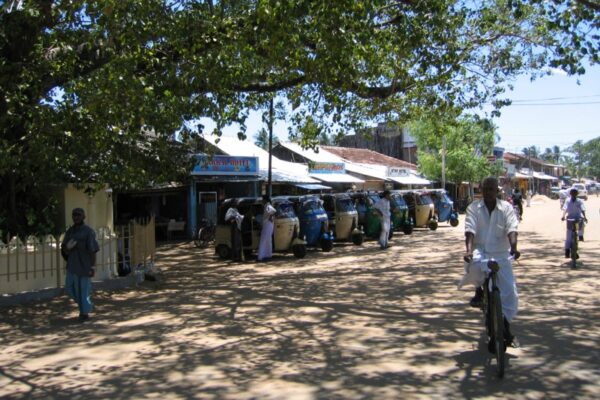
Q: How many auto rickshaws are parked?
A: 7